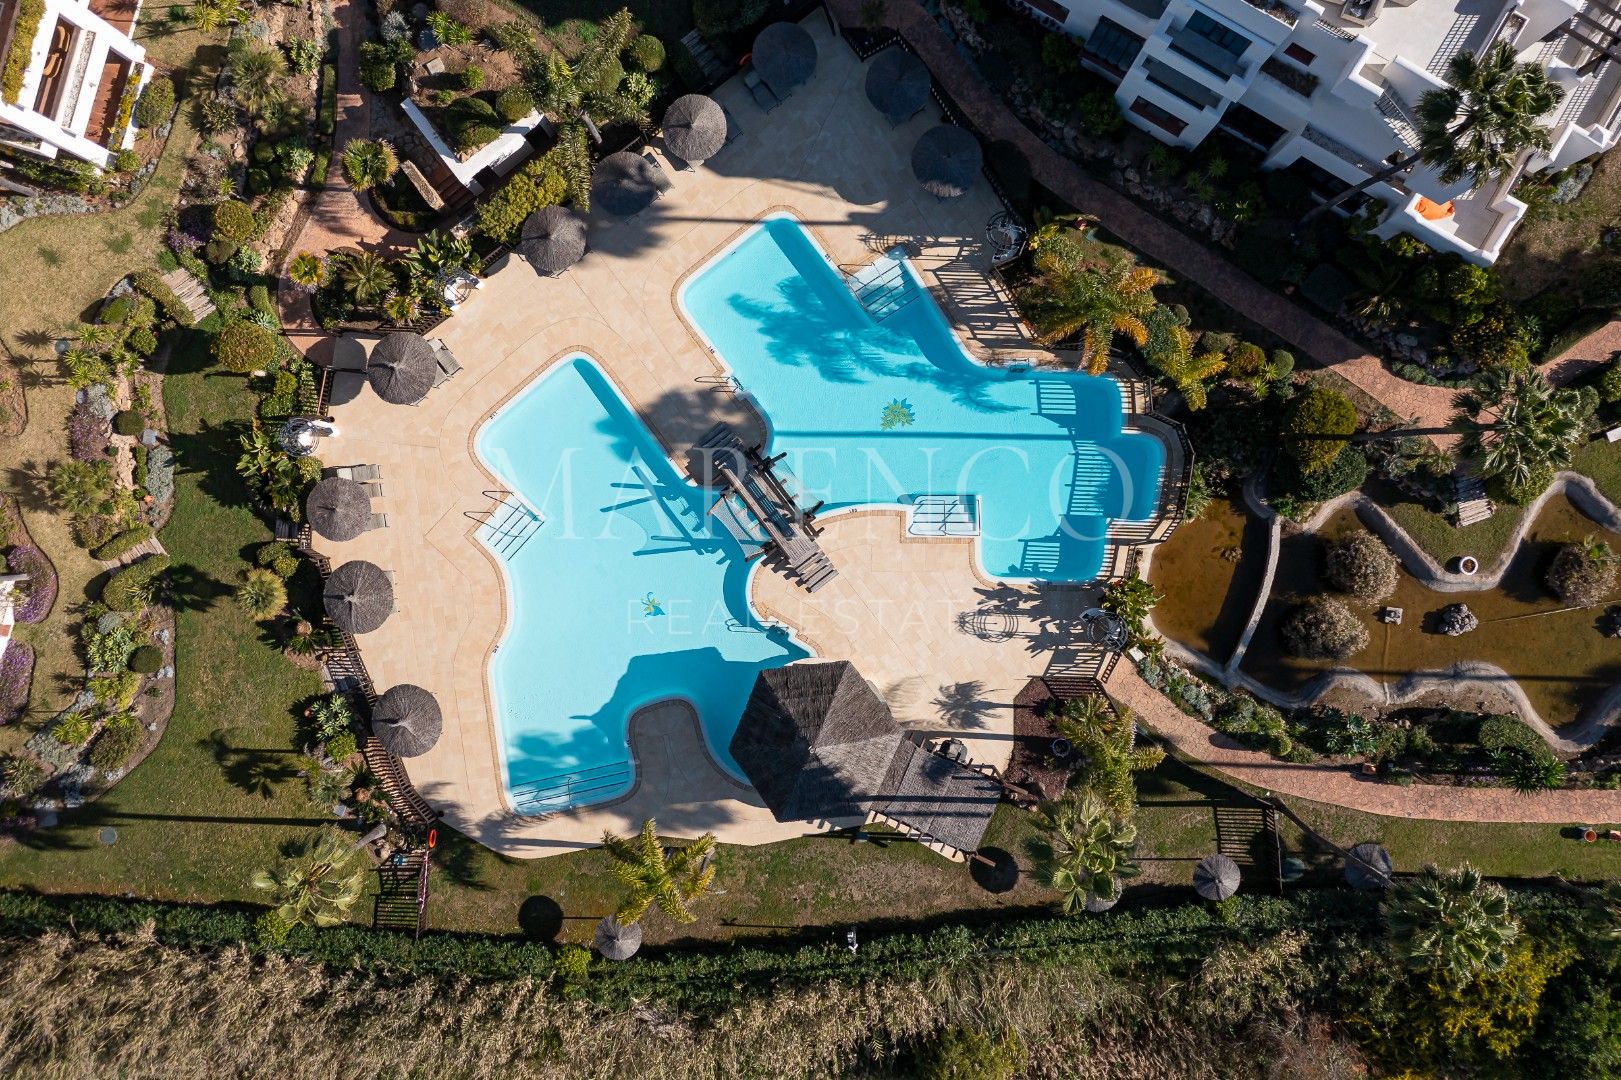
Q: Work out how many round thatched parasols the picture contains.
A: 14